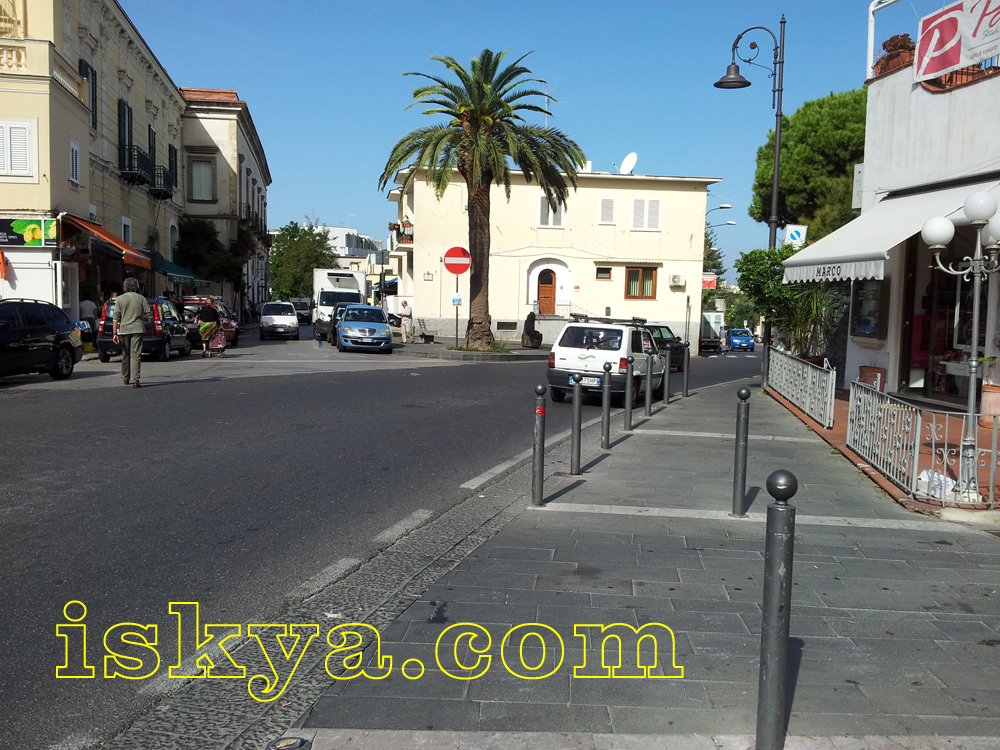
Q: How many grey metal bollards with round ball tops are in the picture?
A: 9